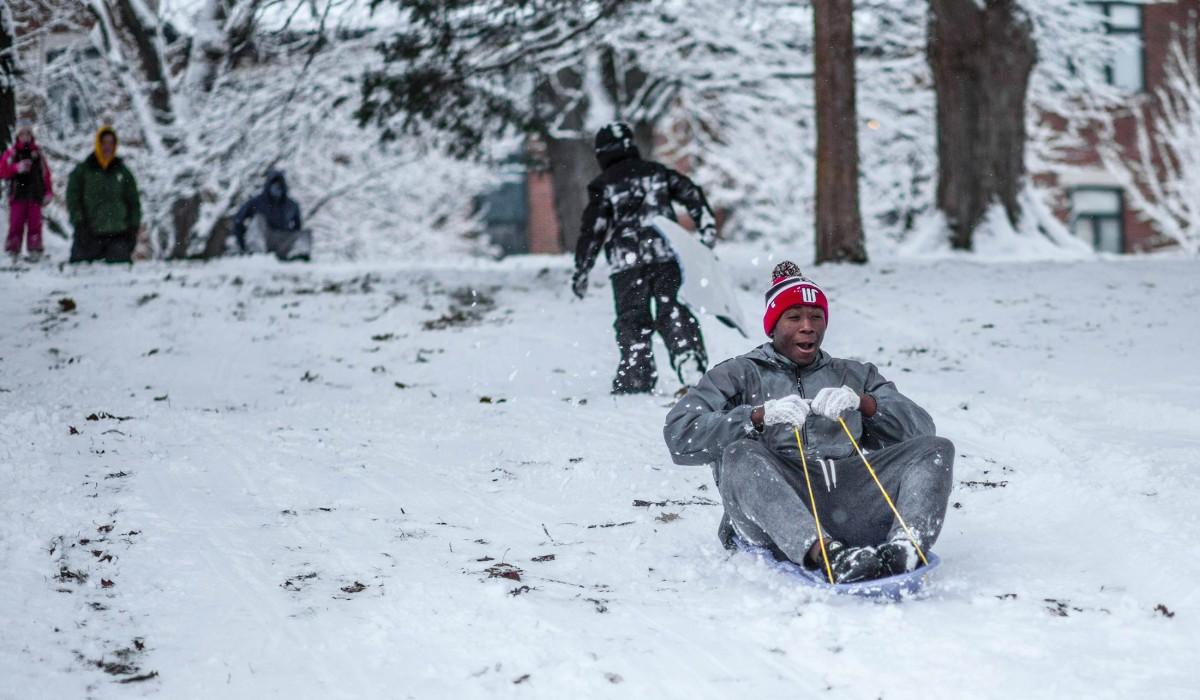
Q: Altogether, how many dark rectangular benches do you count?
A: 0